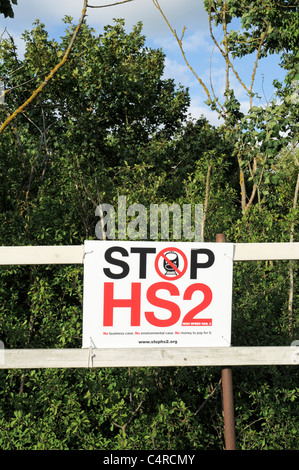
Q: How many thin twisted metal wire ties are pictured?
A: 4